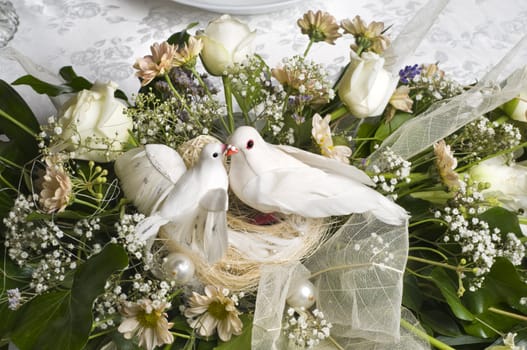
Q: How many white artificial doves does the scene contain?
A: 2